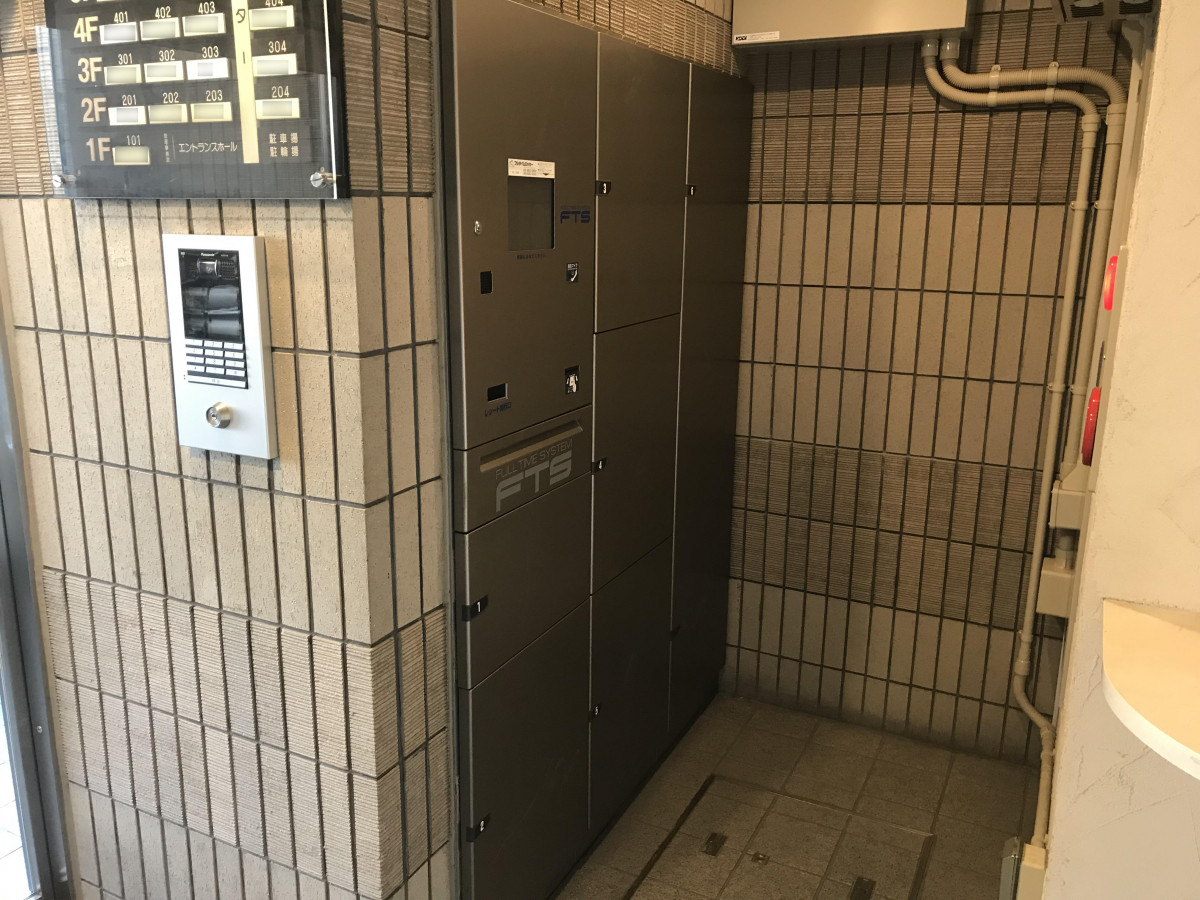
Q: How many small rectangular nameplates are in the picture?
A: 13